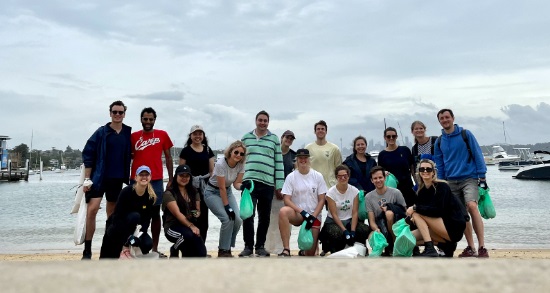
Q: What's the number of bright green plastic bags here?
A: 7